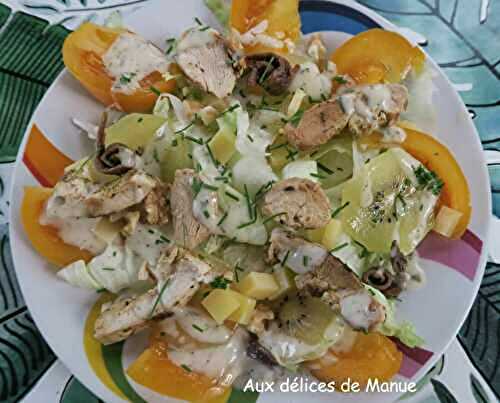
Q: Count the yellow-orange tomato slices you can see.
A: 7